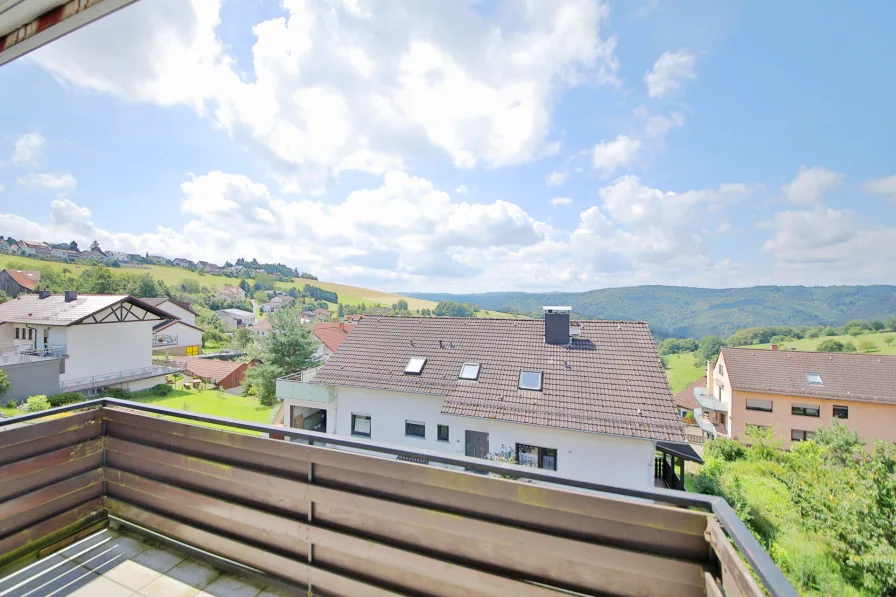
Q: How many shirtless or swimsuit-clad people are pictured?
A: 0